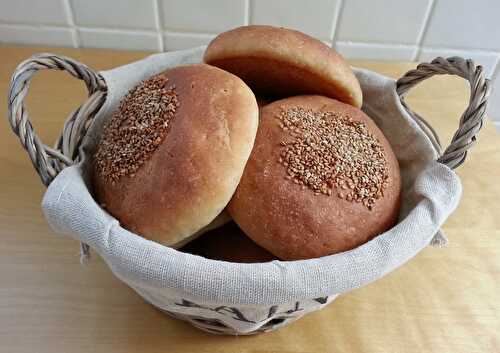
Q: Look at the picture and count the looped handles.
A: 2